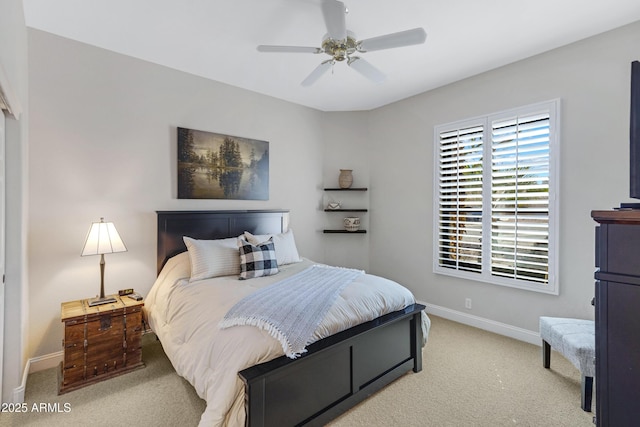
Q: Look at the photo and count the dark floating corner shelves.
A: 3